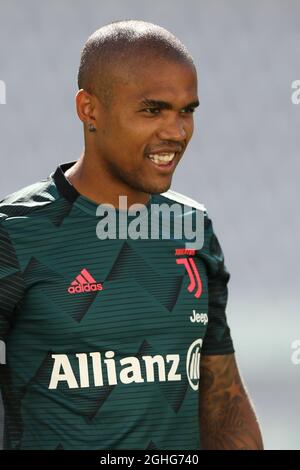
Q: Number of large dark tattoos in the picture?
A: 1